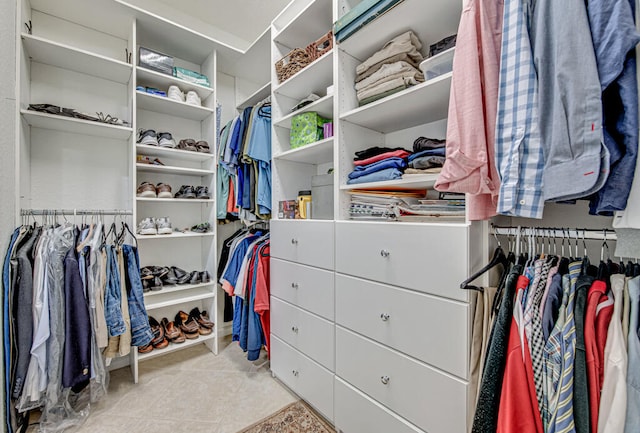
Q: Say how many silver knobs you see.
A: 7